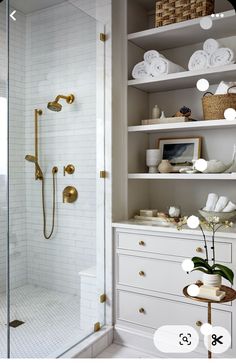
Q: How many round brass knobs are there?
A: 6